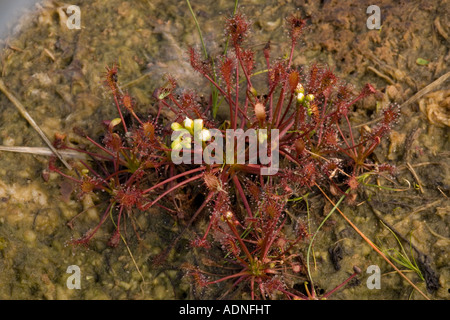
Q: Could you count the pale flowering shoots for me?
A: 2